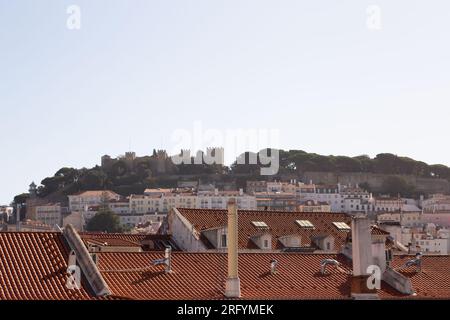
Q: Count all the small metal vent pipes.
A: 4